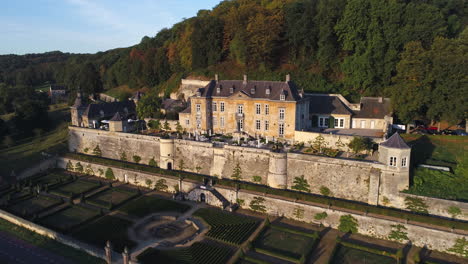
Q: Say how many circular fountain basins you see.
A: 1